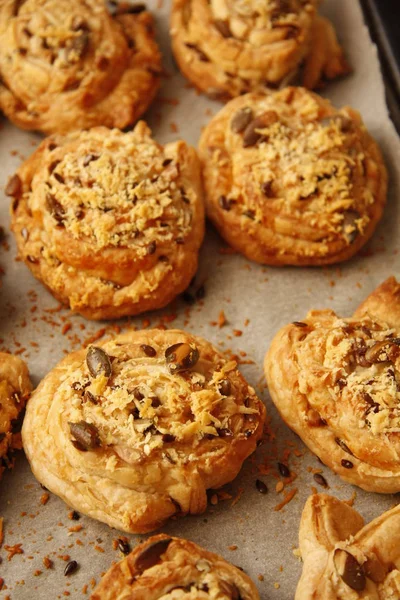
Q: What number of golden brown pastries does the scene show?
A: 9